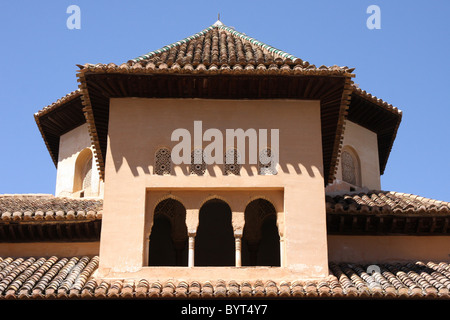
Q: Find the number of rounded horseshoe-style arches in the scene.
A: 3